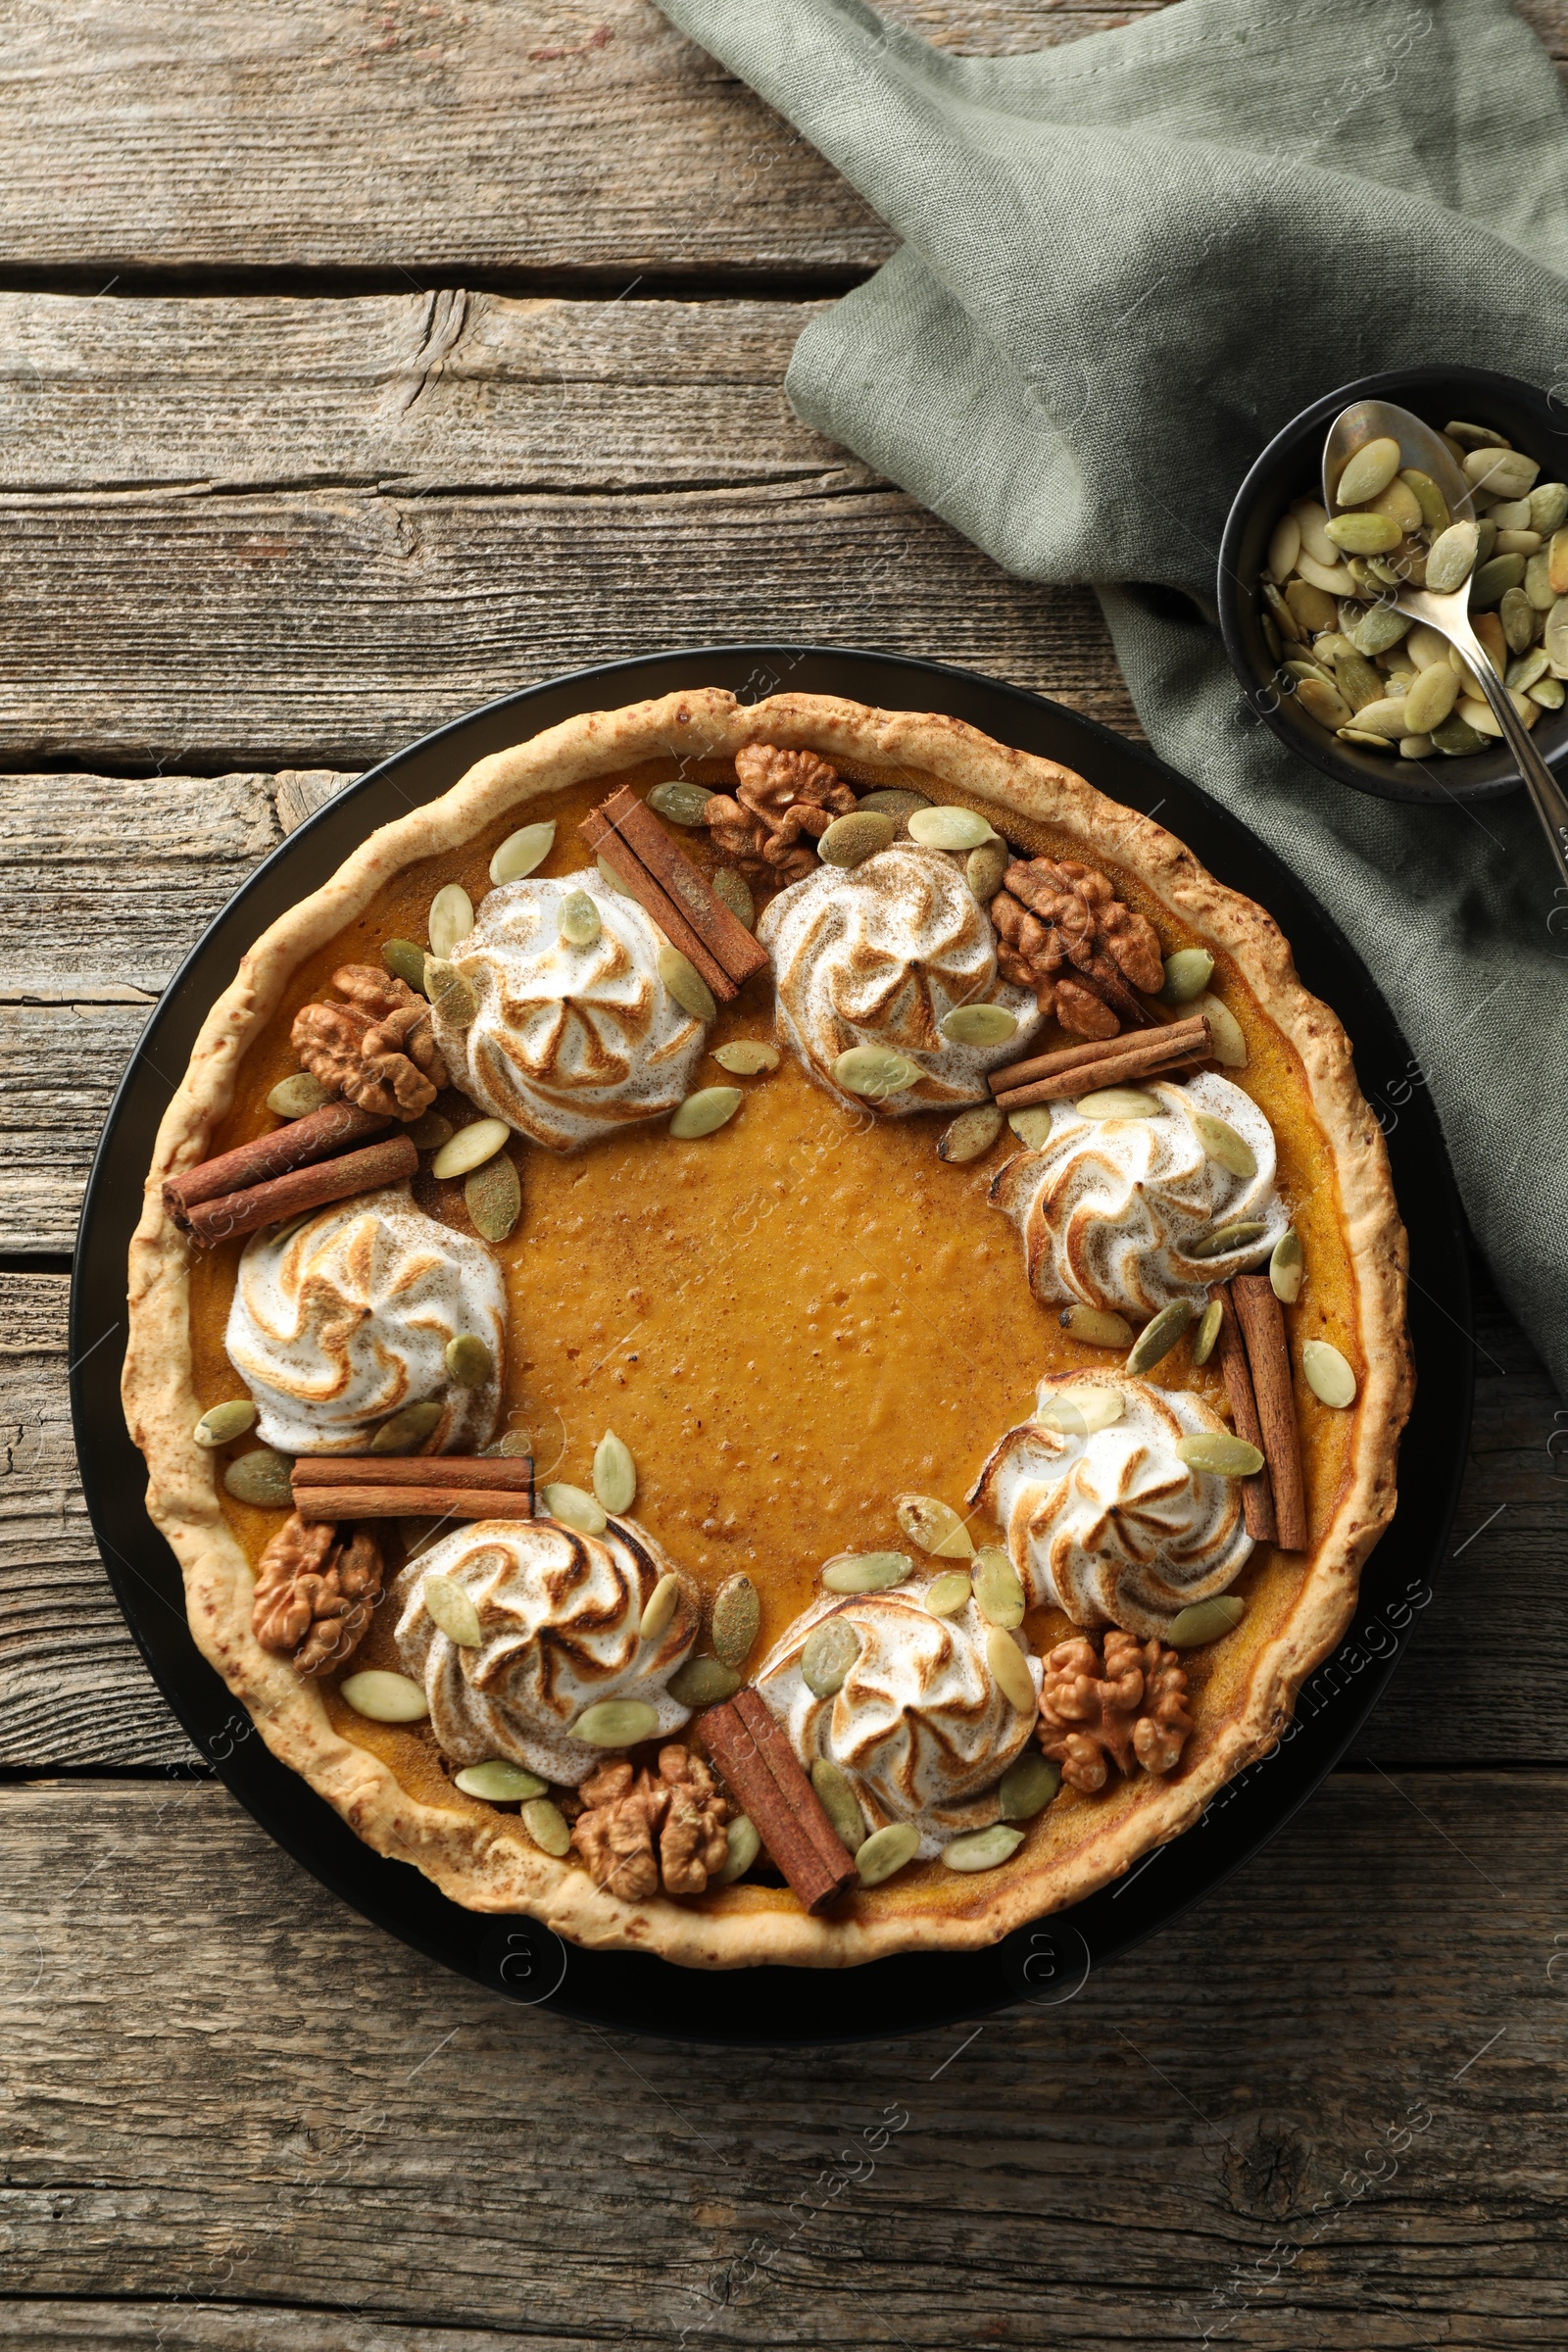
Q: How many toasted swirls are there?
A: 7